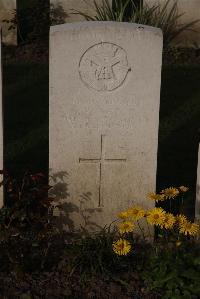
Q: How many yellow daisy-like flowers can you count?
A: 11